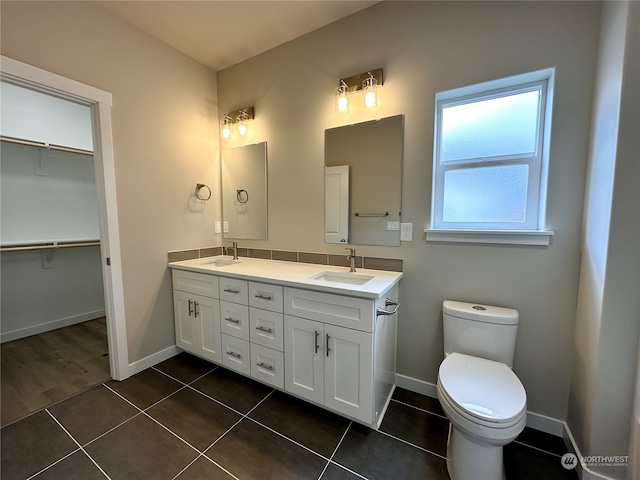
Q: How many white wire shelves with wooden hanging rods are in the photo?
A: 2